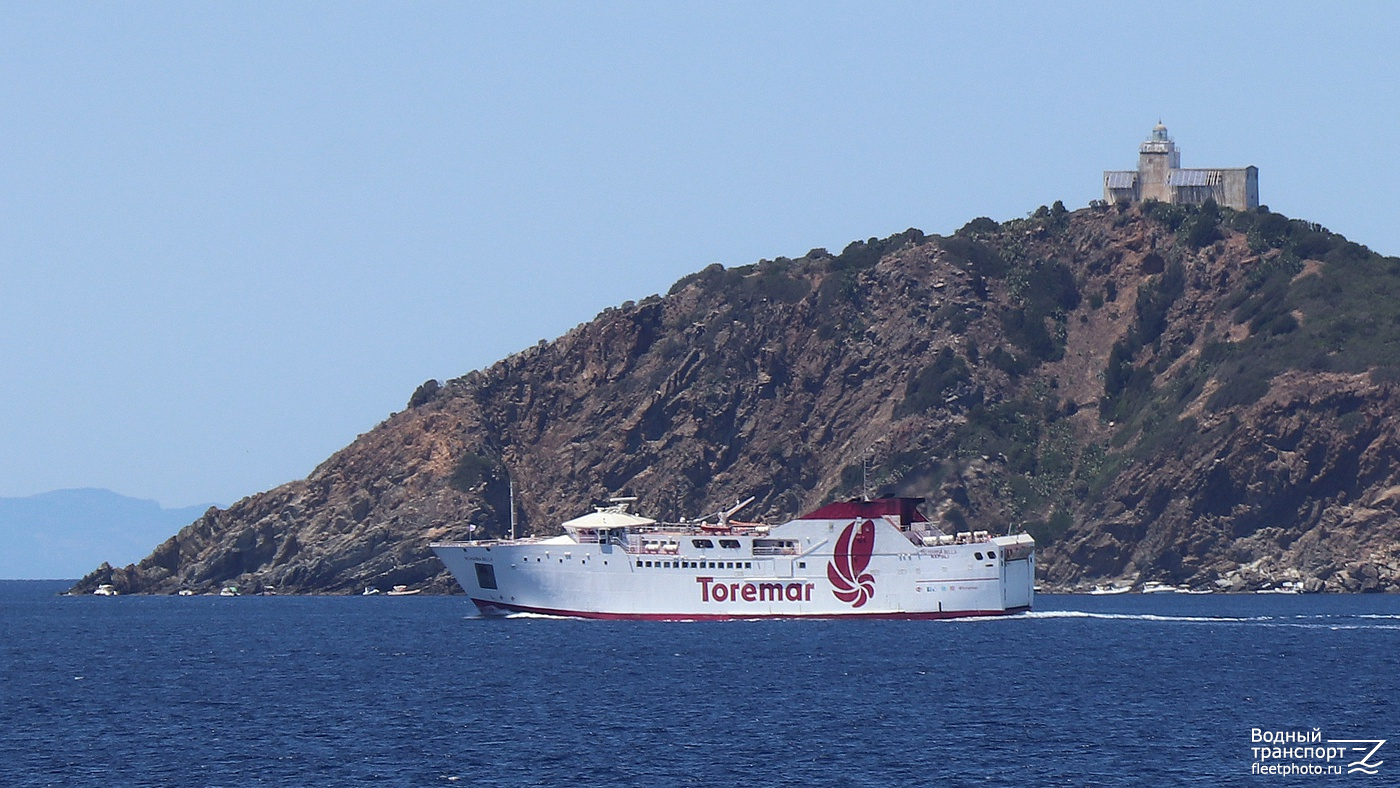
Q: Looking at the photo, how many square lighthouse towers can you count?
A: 1